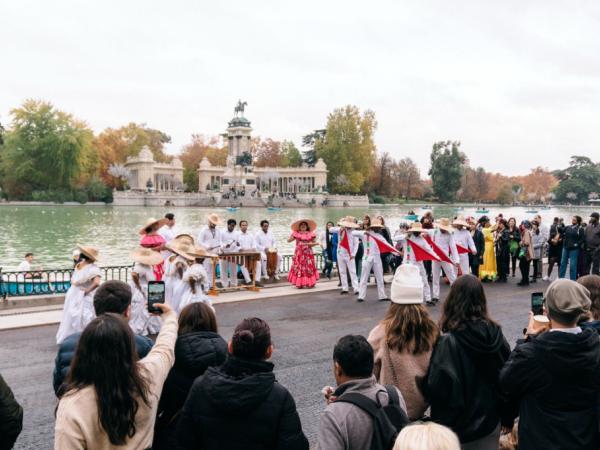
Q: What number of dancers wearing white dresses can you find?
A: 4